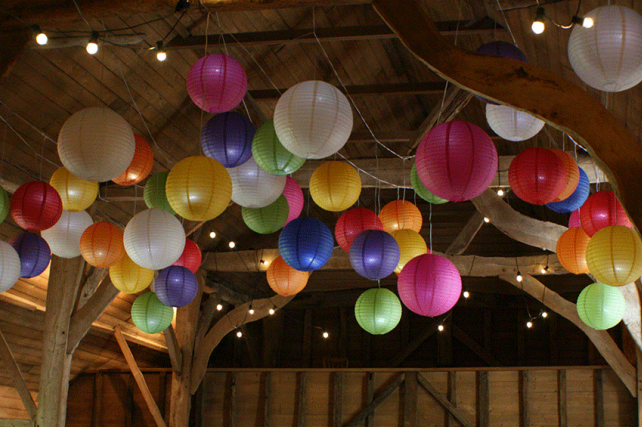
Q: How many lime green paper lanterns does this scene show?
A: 8